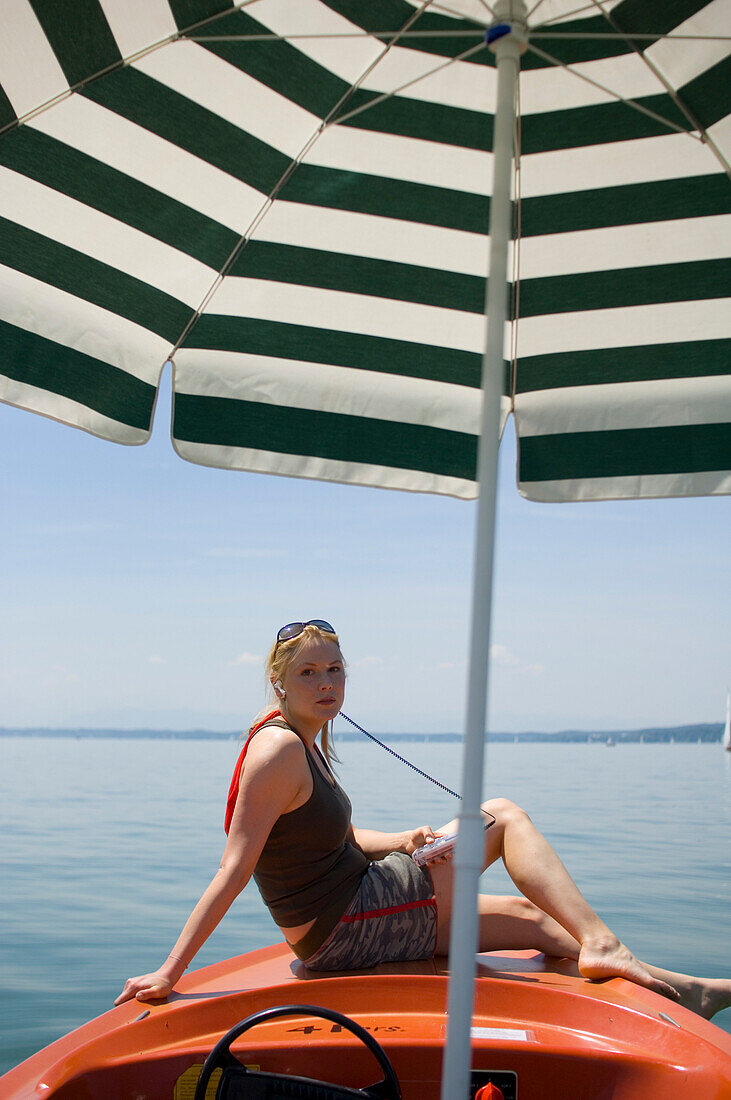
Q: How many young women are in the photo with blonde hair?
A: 1